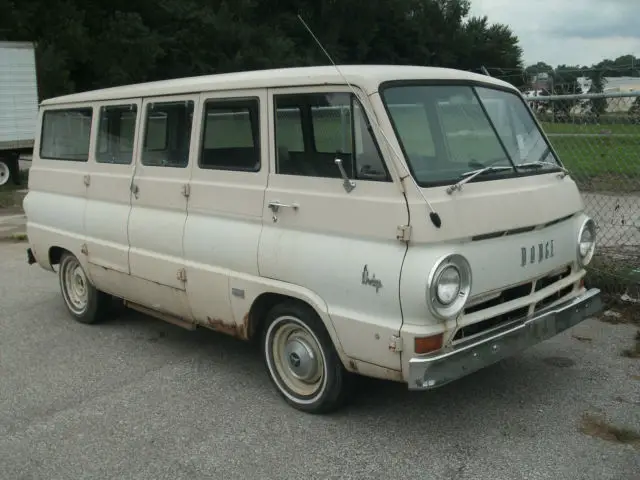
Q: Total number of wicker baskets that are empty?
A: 0